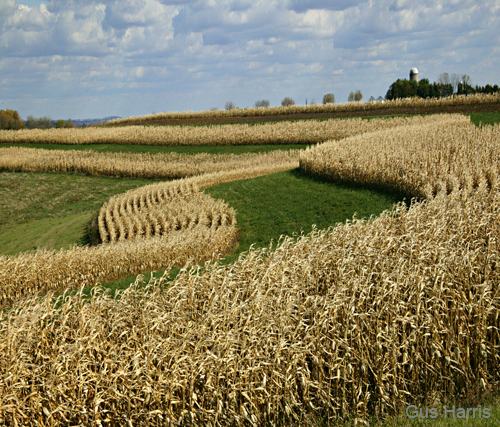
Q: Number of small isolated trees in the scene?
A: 5